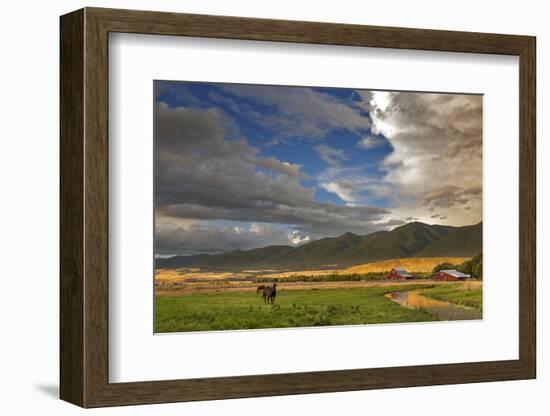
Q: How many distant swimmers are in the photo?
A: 0